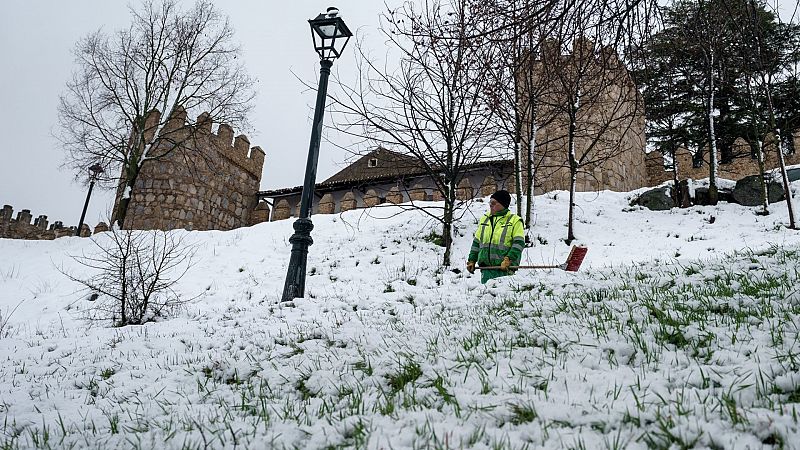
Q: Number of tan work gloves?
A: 2